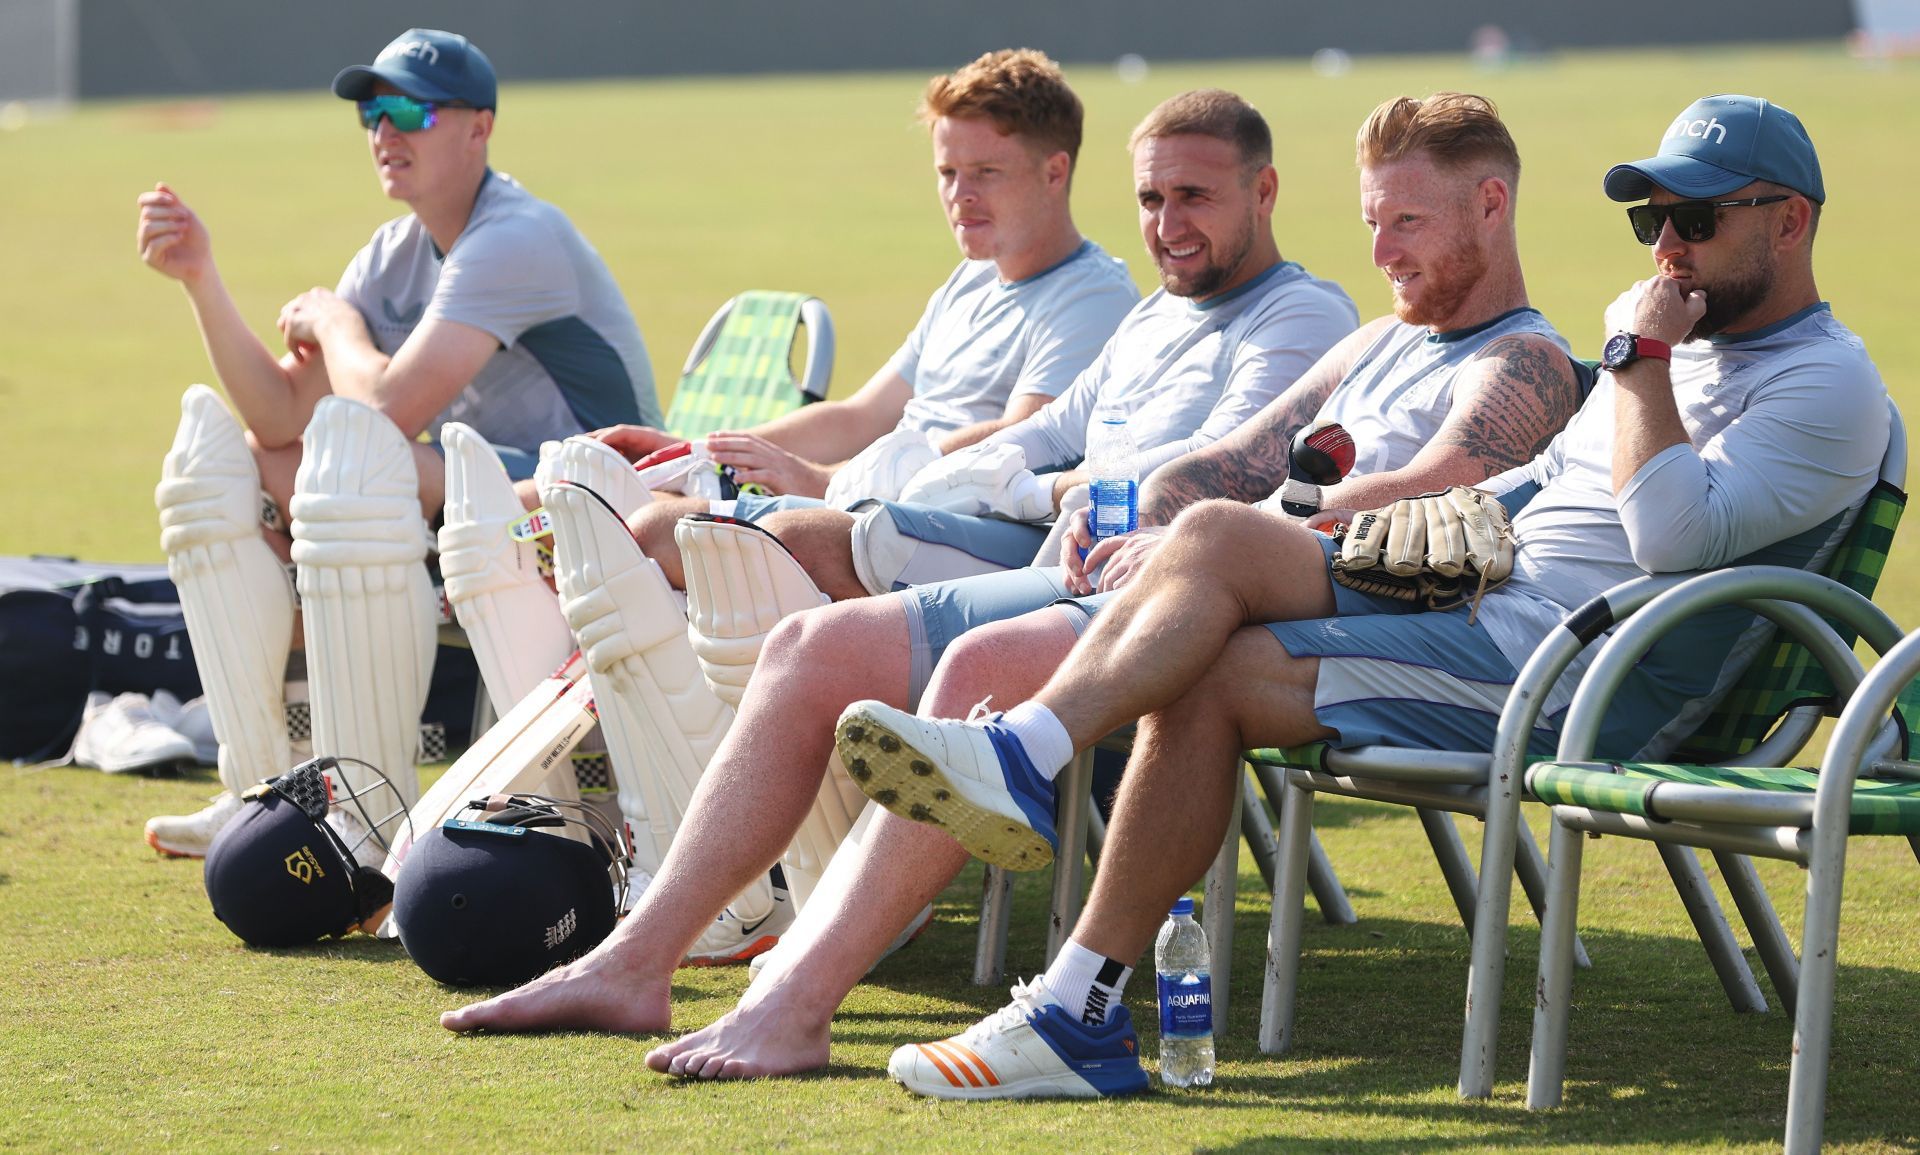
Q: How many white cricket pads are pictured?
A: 6